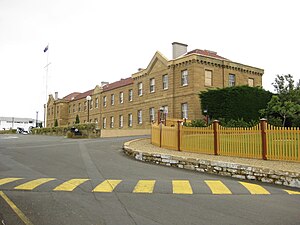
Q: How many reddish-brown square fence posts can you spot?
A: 4